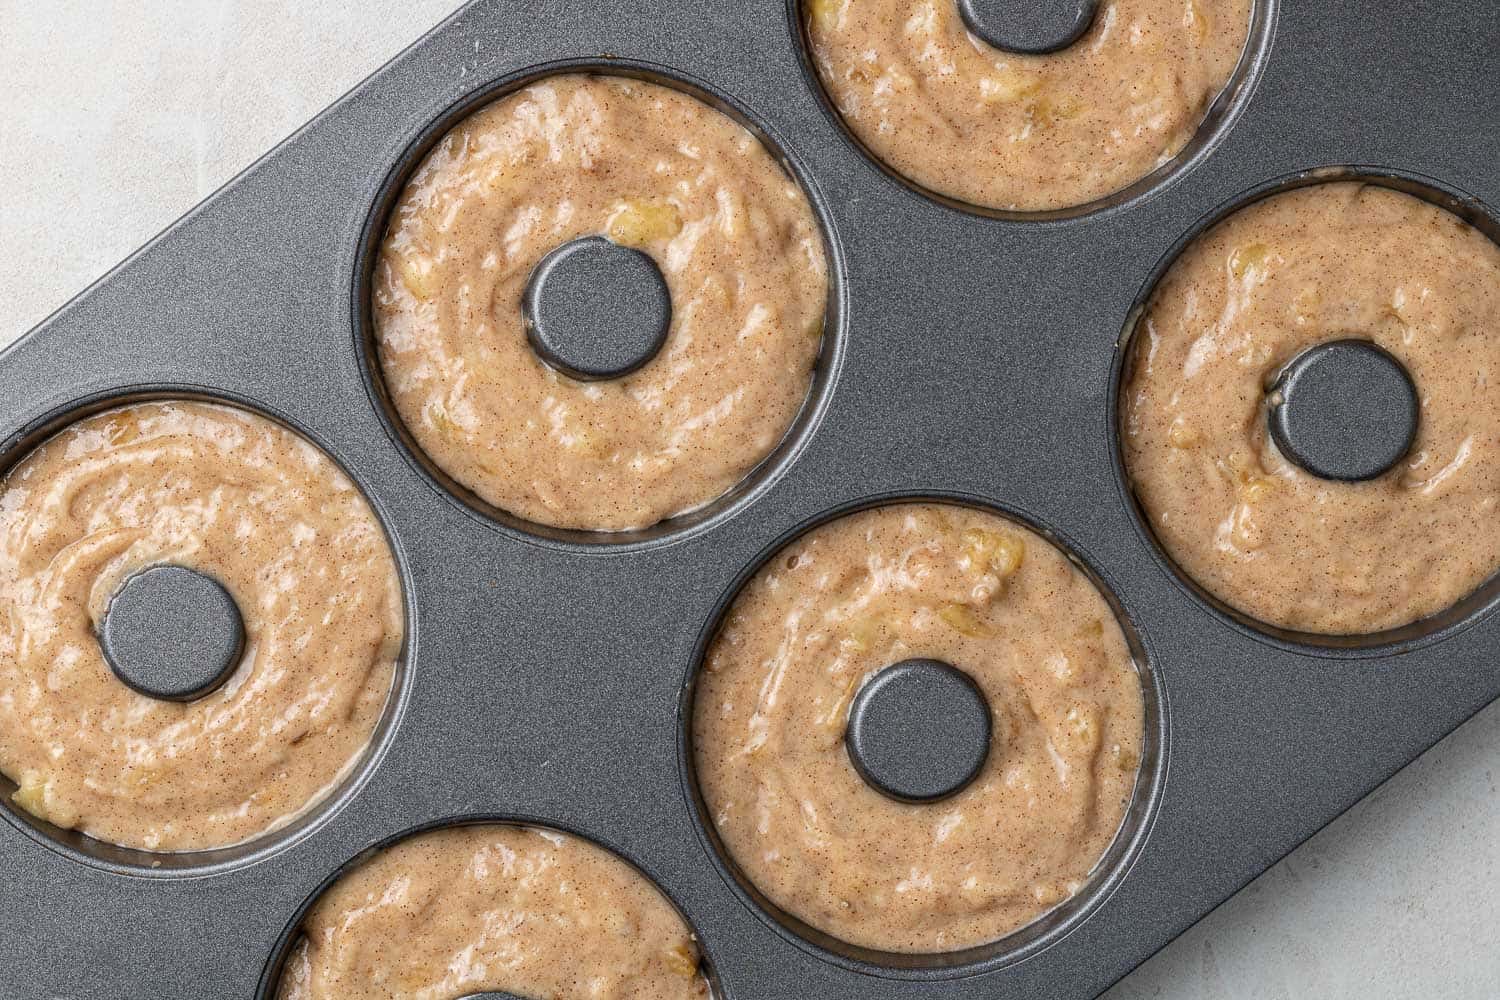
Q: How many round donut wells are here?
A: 6